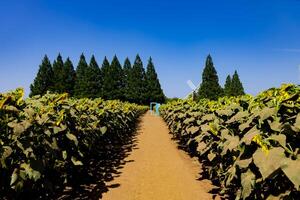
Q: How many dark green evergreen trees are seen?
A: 13